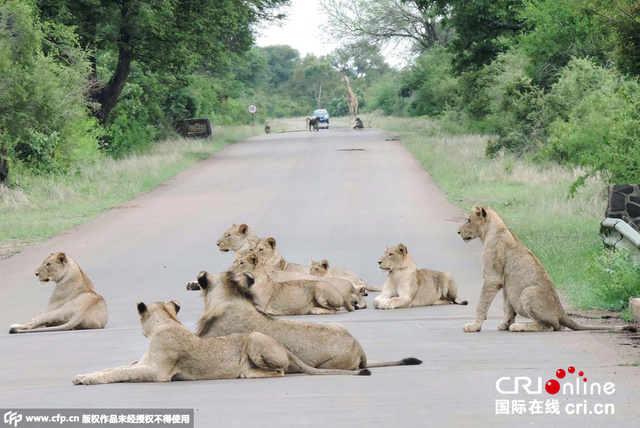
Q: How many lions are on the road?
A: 9